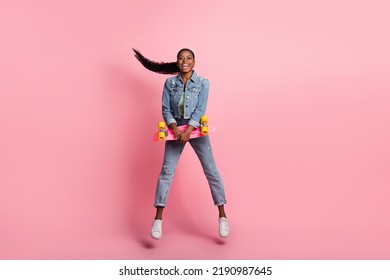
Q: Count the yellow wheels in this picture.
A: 4